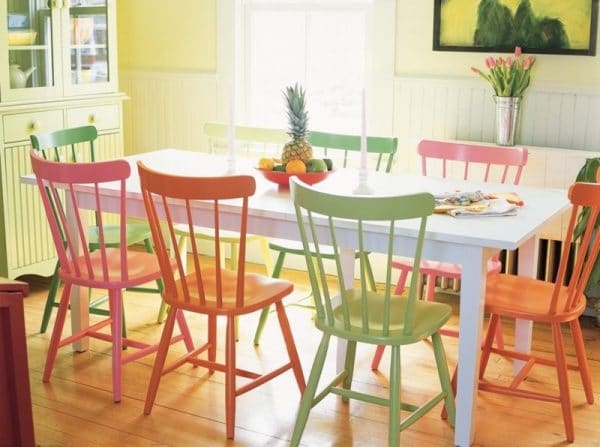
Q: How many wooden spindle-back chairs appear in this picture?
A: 8